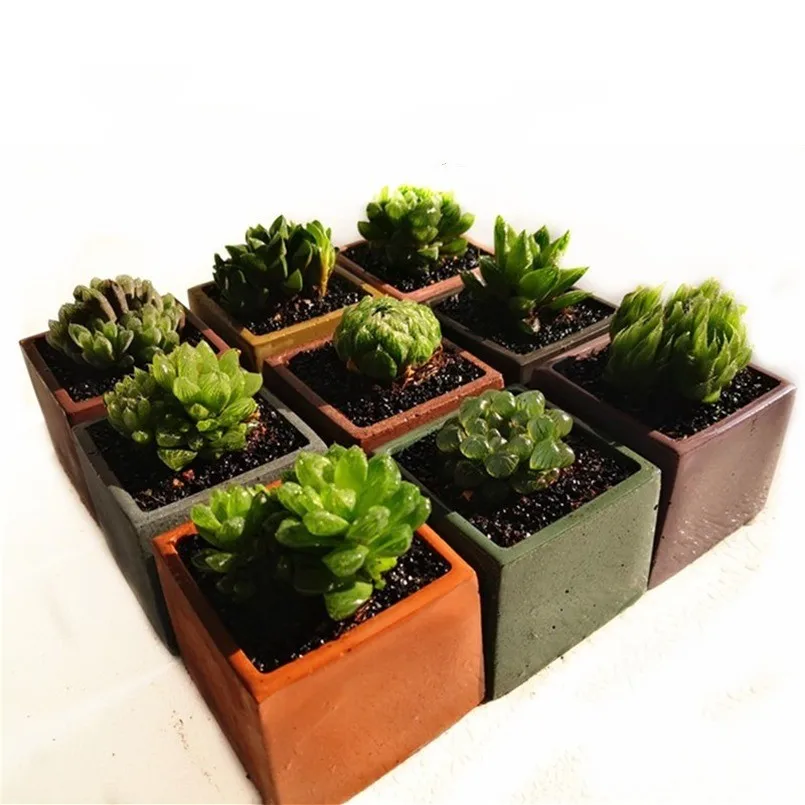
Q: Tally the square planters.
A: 9